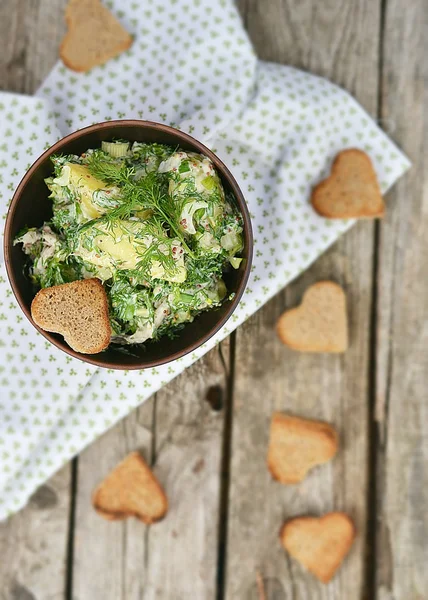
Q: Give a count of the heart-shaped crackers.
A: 7